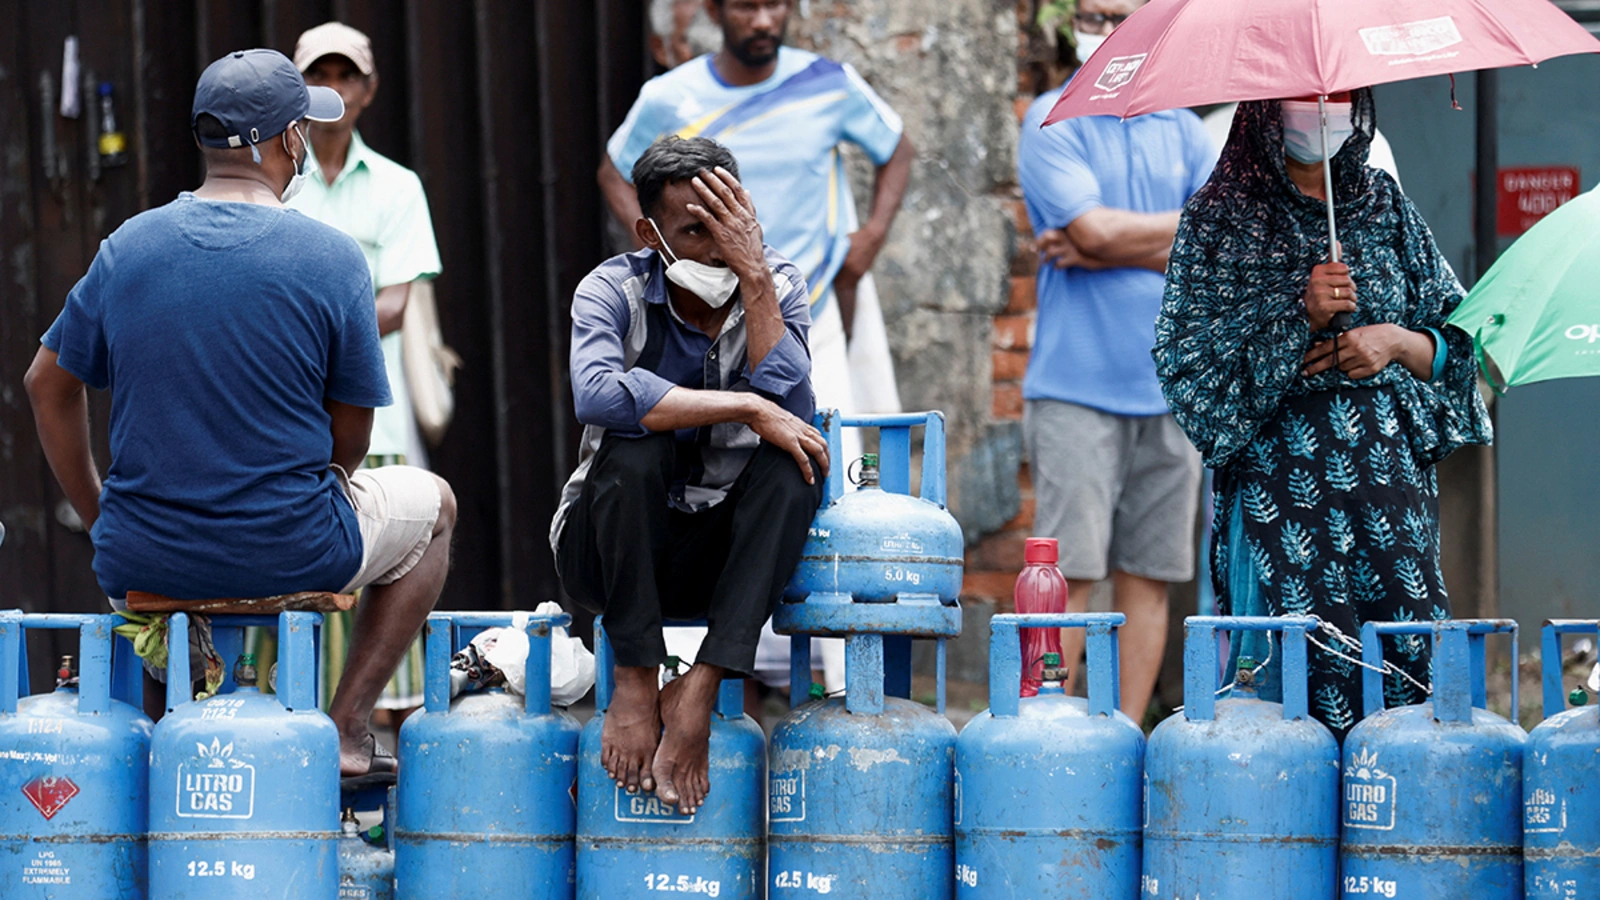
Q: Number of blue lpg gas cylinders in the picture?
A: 11